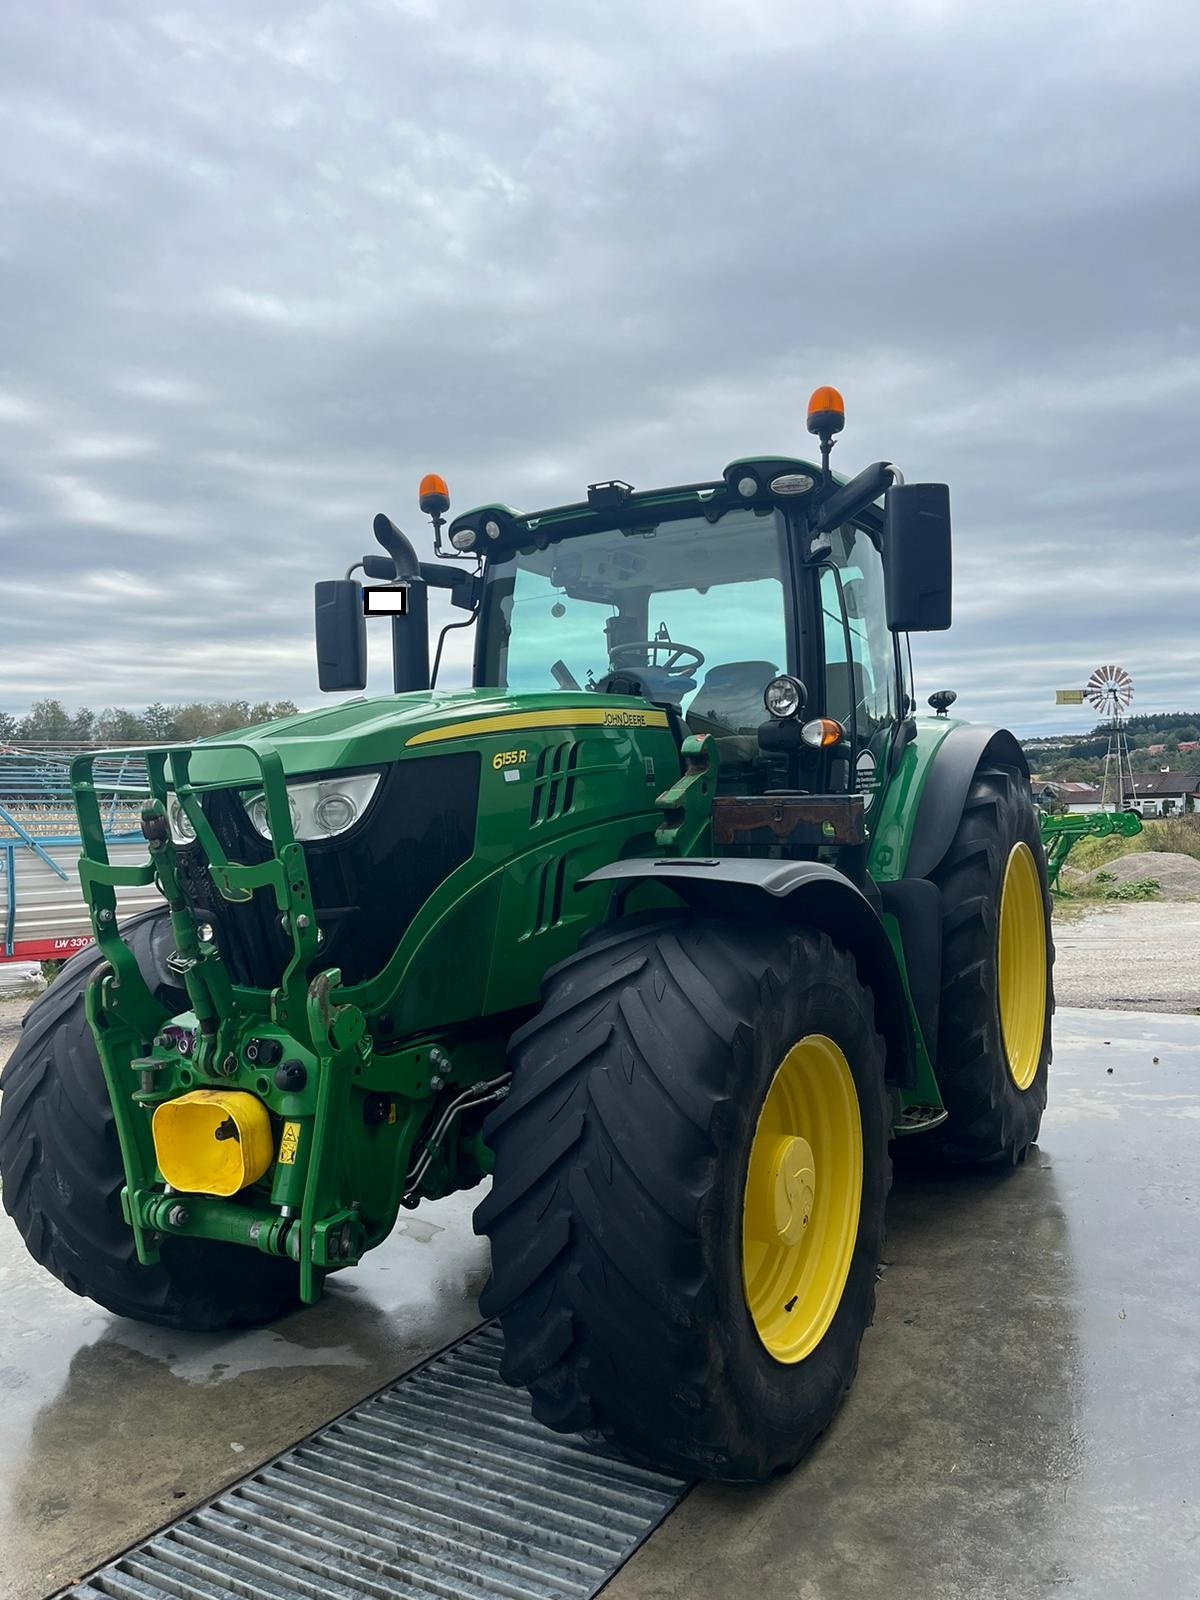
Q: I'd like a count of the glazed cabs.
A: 1